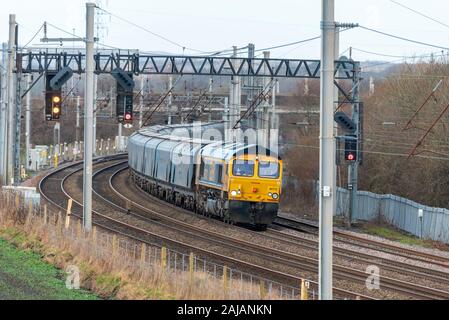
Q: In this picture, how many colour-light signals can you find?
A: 3